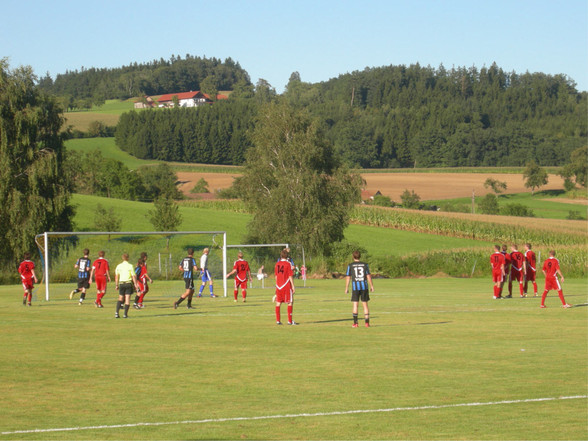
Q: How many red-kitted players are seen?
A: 10